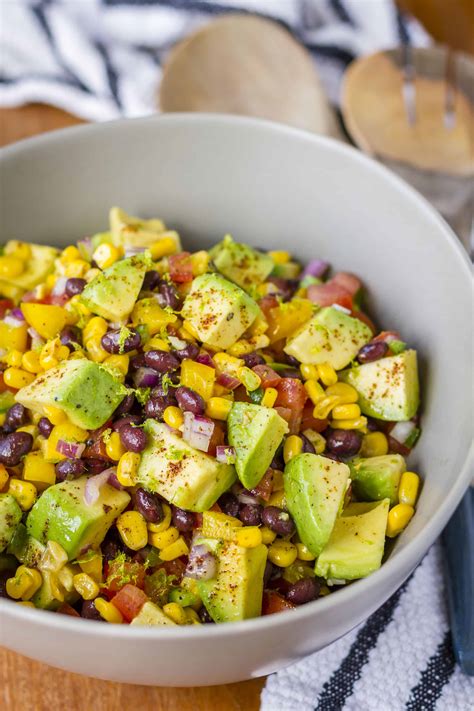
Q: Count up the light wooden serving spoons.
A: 2